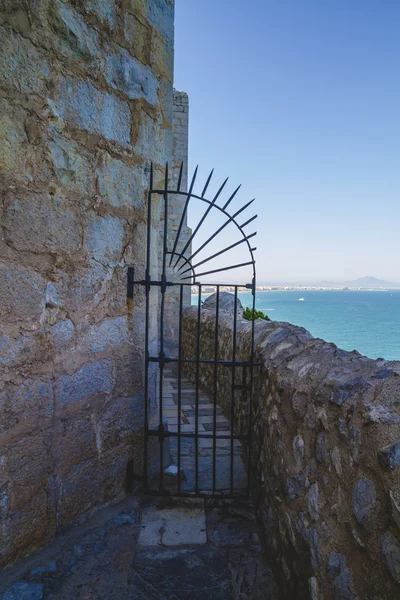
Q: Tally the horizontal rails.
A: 4